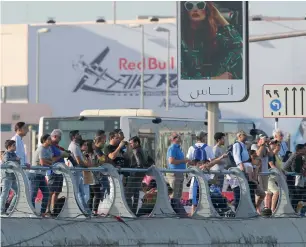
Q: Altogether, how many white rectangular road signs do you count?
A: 1